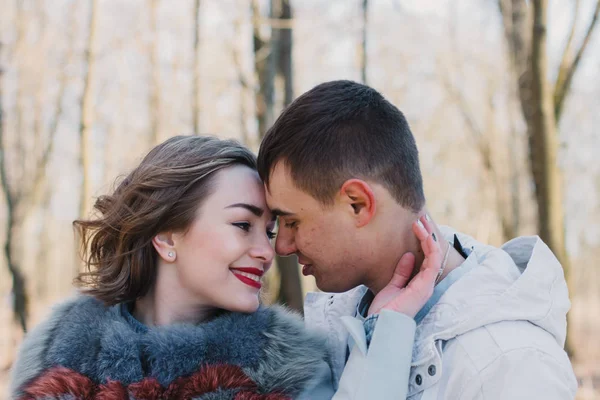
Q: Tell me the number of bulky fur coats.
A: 1